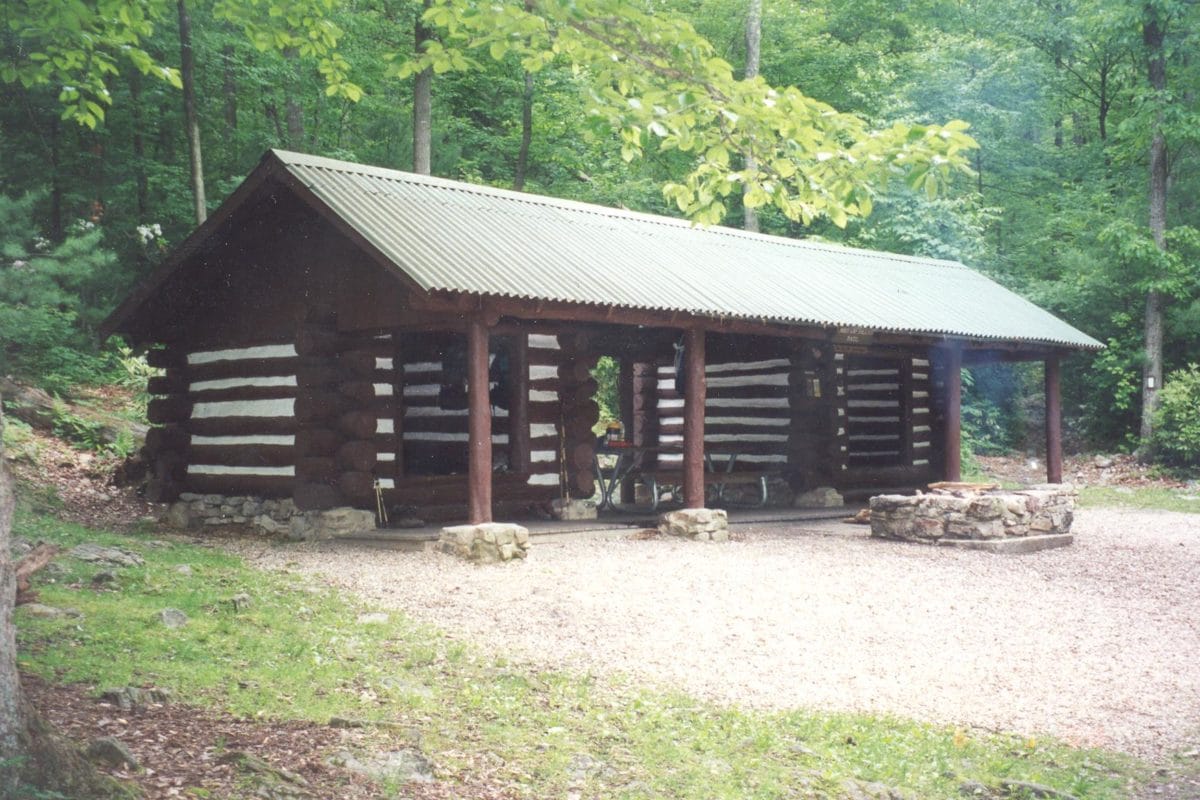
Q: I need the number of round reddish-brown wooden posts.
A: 4